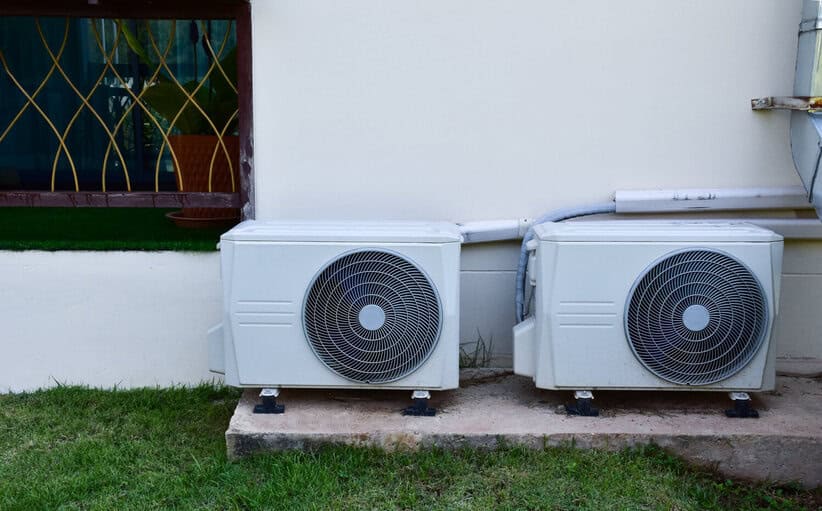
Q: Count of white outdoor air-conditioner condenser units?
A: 2